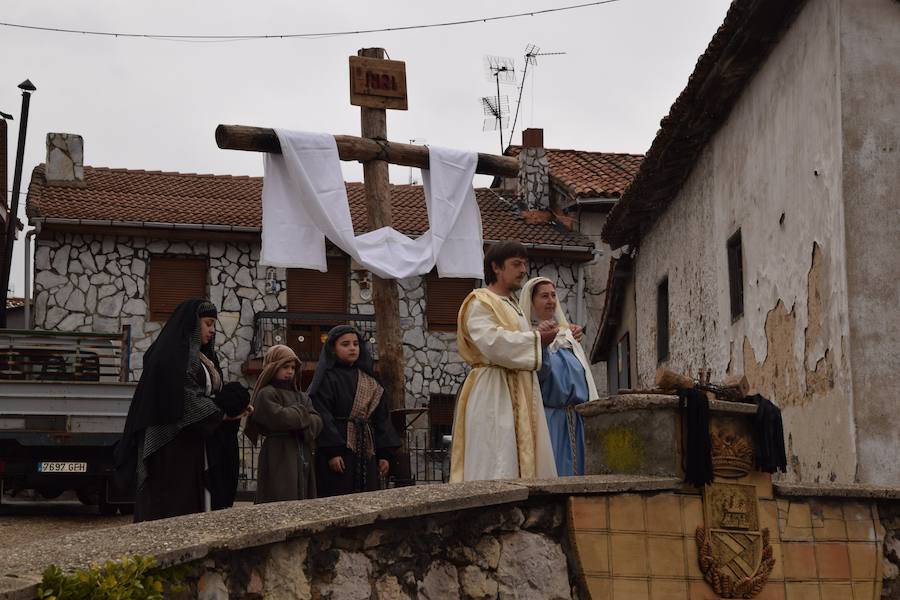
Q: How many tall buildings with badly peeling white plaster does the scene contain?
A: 1